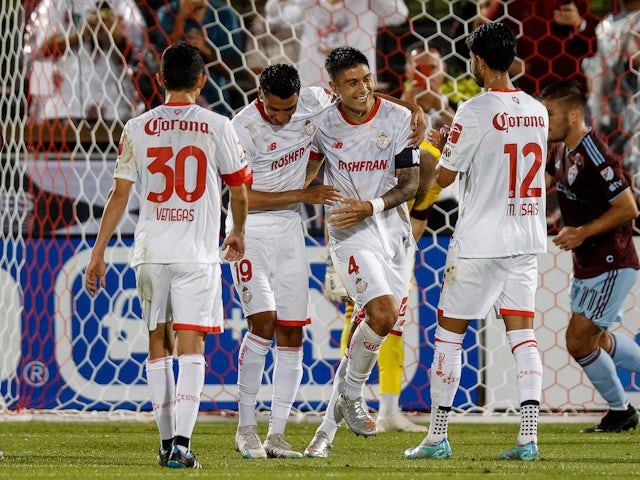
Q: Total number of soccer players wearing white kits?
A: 4